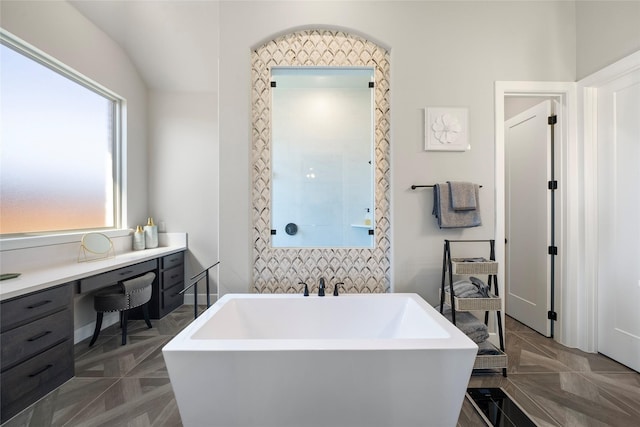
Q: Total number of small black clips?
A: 4